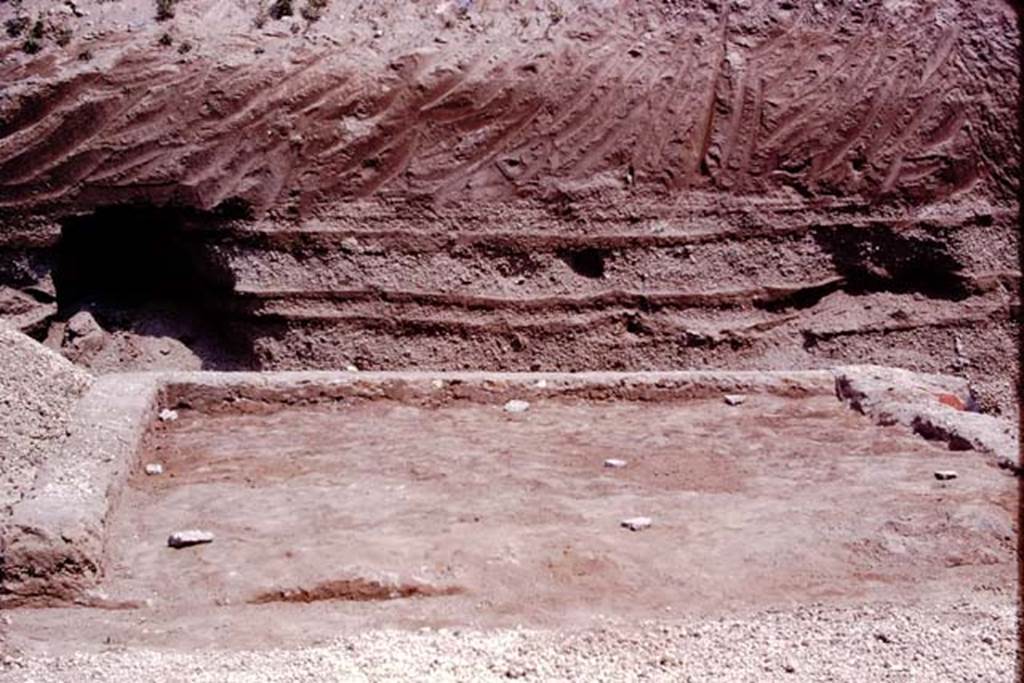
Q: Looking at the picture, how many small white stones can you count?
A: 8